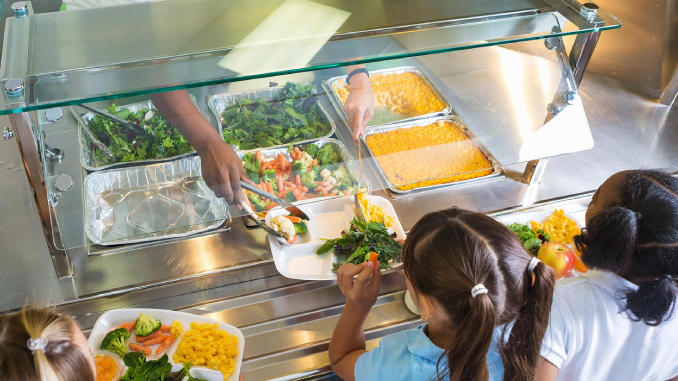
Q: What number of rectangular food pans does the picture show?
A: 6